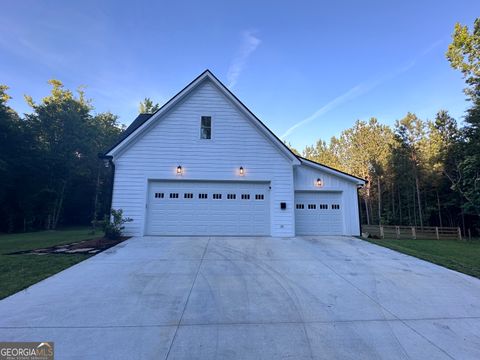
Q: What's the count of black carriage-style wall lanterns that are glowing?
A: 3